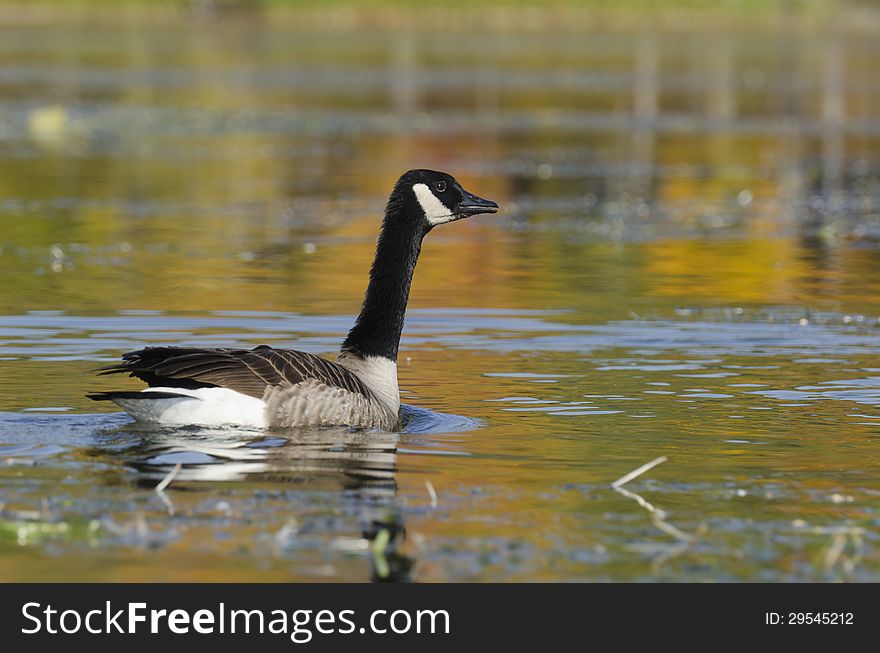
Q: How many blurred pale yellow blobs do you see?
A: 1